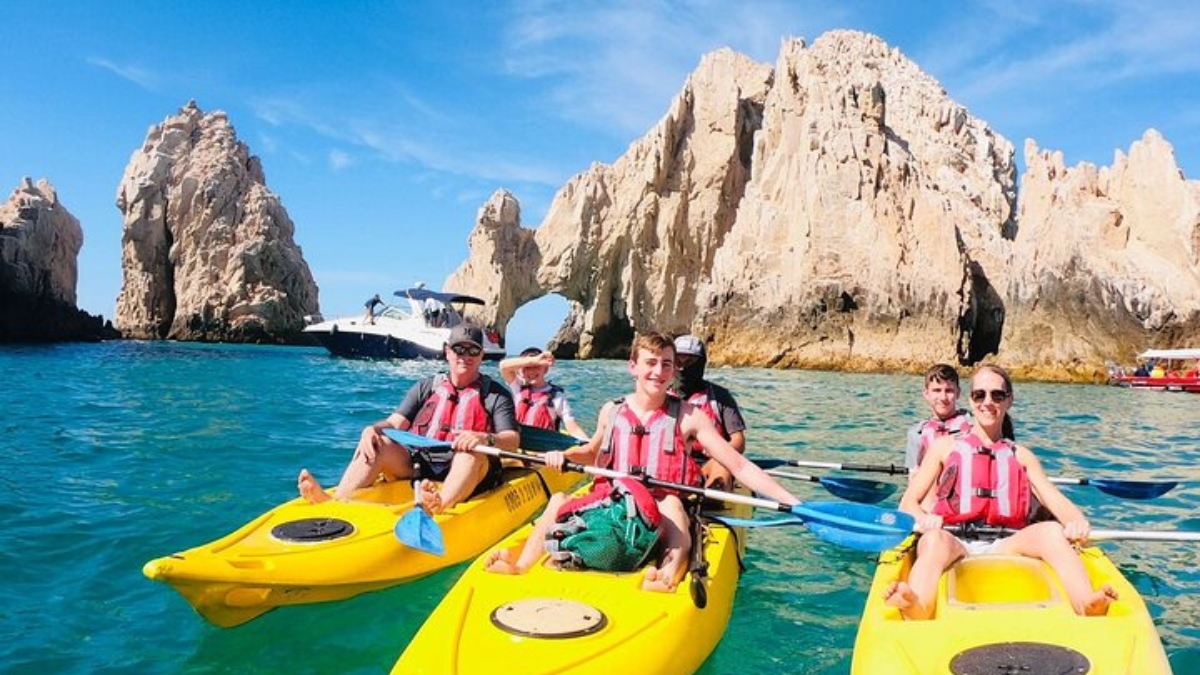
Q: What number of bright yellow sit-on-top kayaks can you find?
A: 3